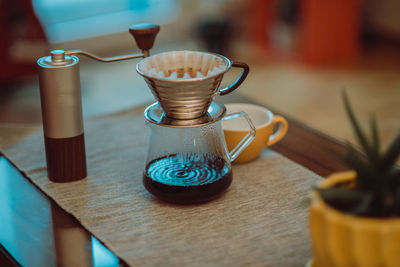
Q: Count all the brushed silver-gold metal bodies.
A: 1